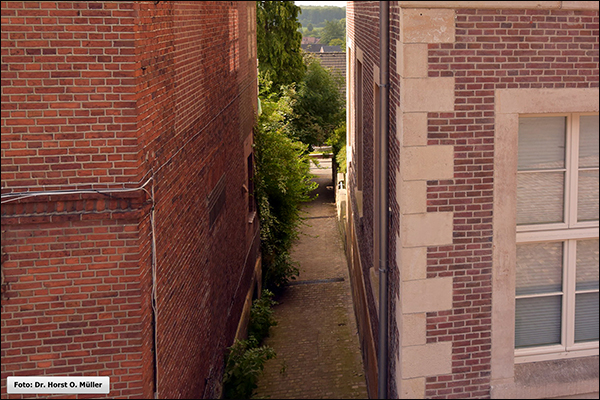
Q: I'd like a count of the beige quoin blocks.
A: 12